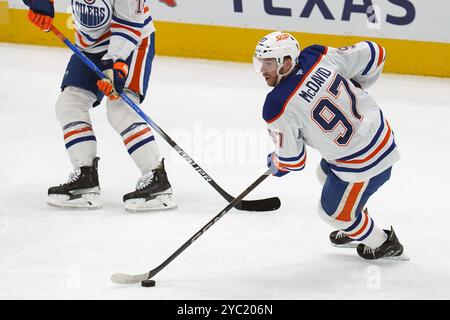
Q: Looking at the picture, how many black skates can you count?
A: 4